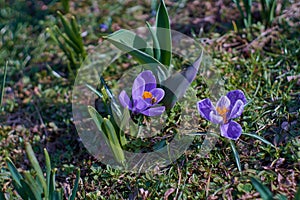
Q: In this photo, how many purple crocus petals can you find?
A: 12